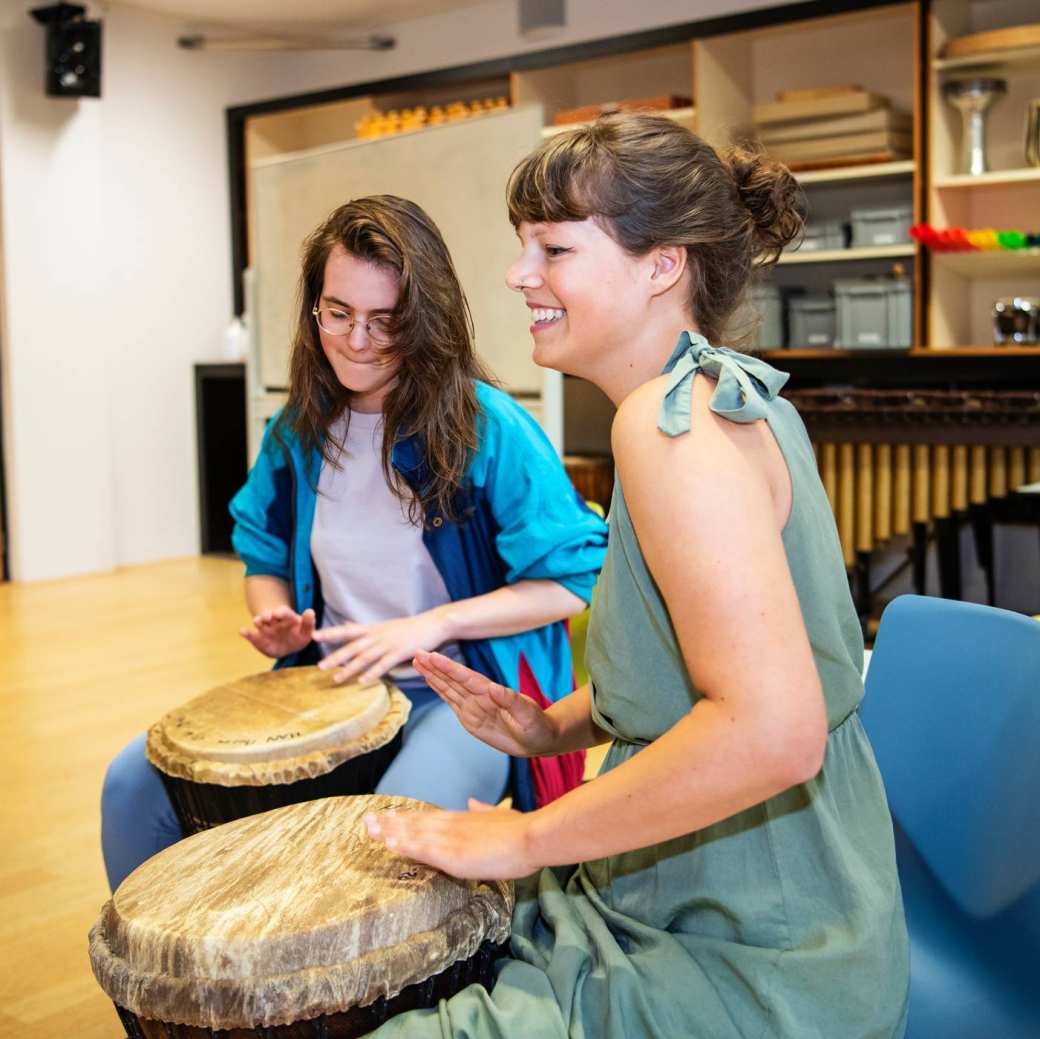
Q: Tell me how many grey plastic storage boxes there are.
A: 5